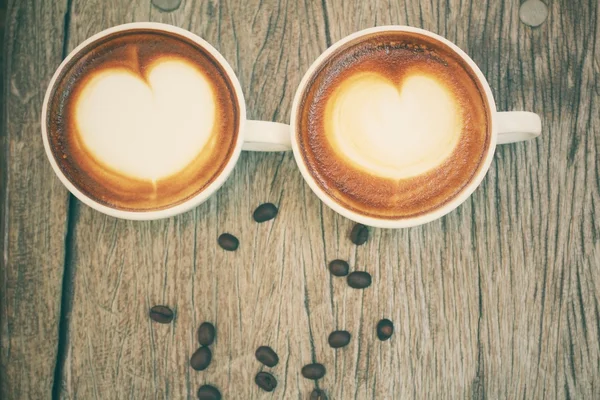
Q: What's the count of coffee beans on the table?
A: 15